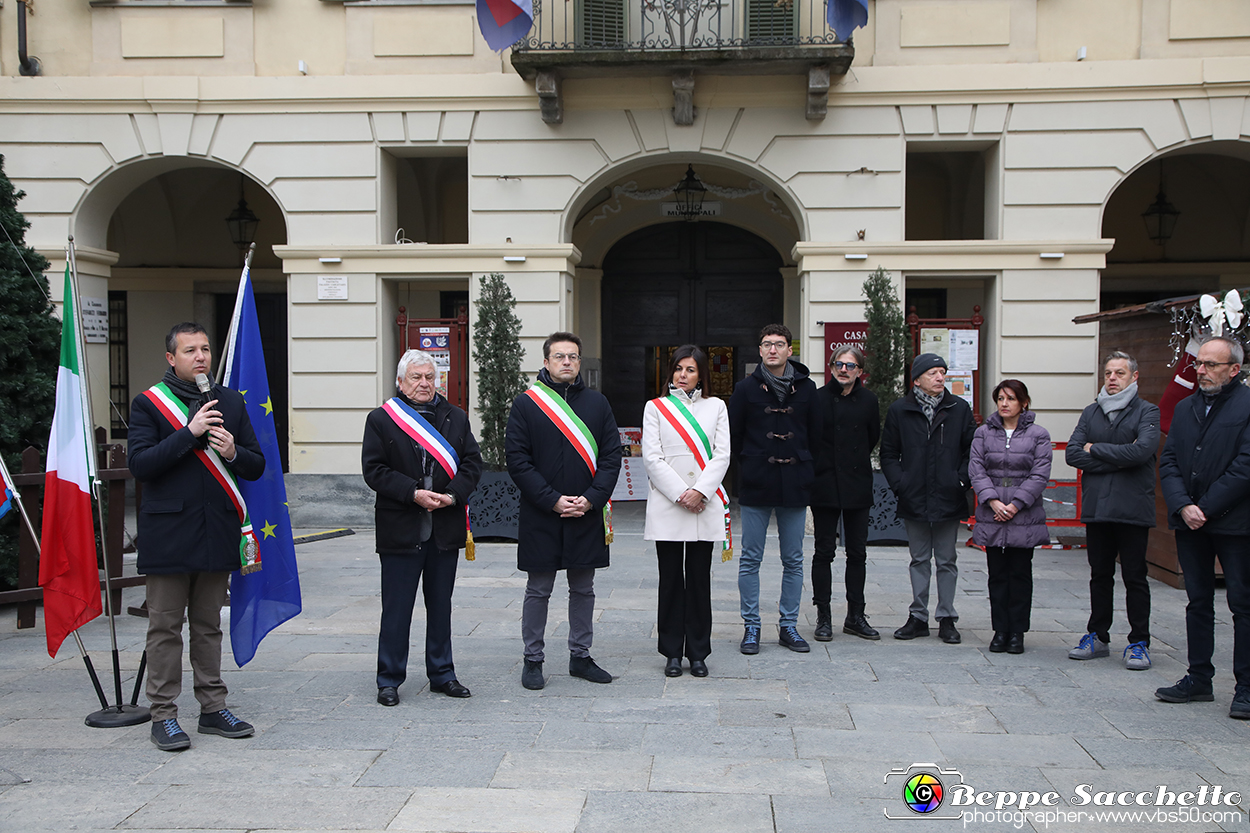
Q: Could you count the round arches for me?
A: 3